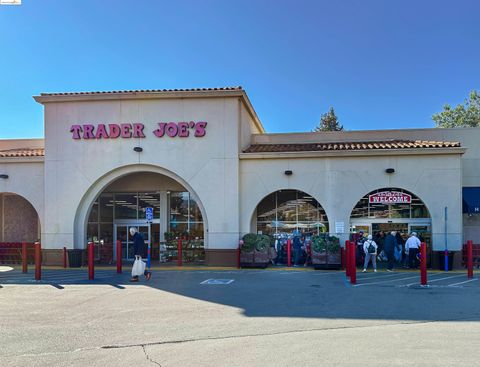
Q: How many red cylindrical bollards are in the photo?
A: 13